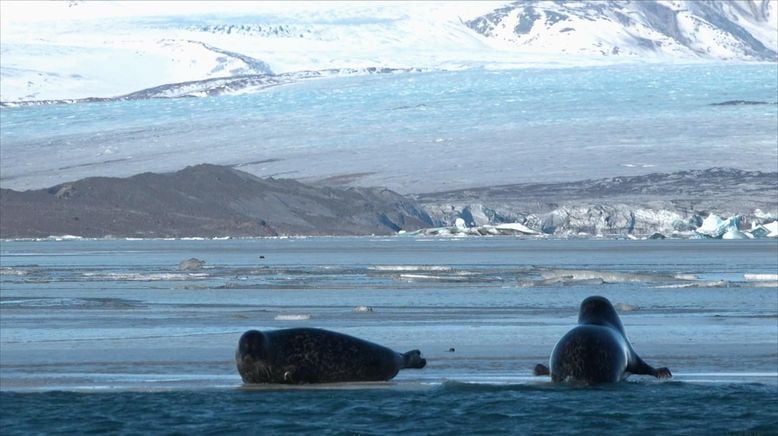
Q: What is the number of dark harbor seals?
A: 2